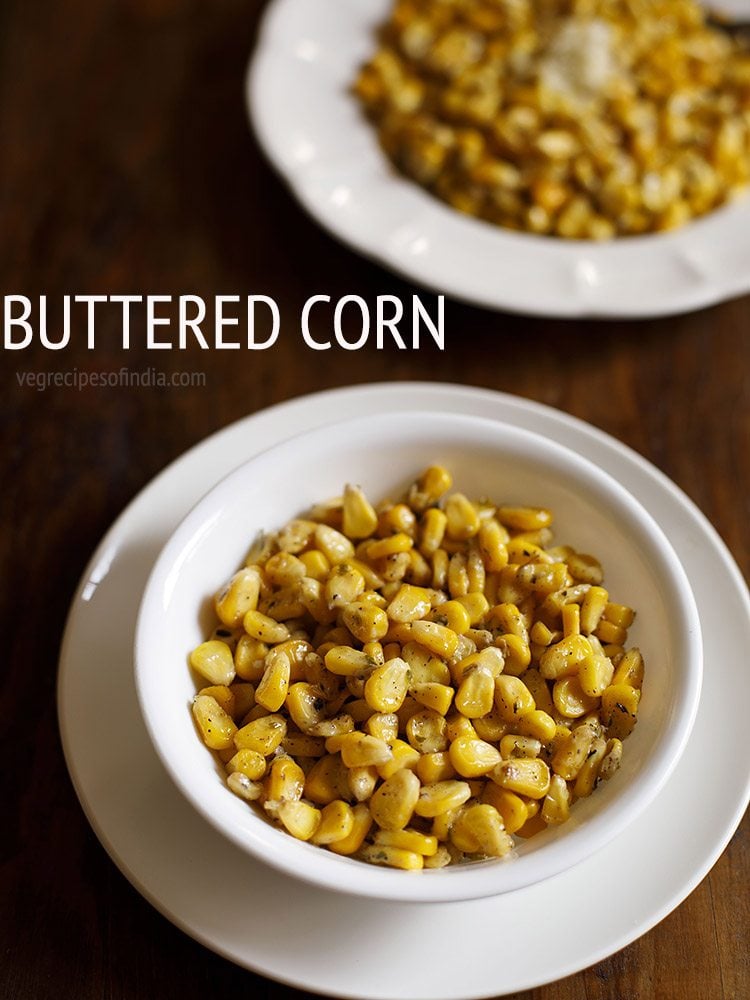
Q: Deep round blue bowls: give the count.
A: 0